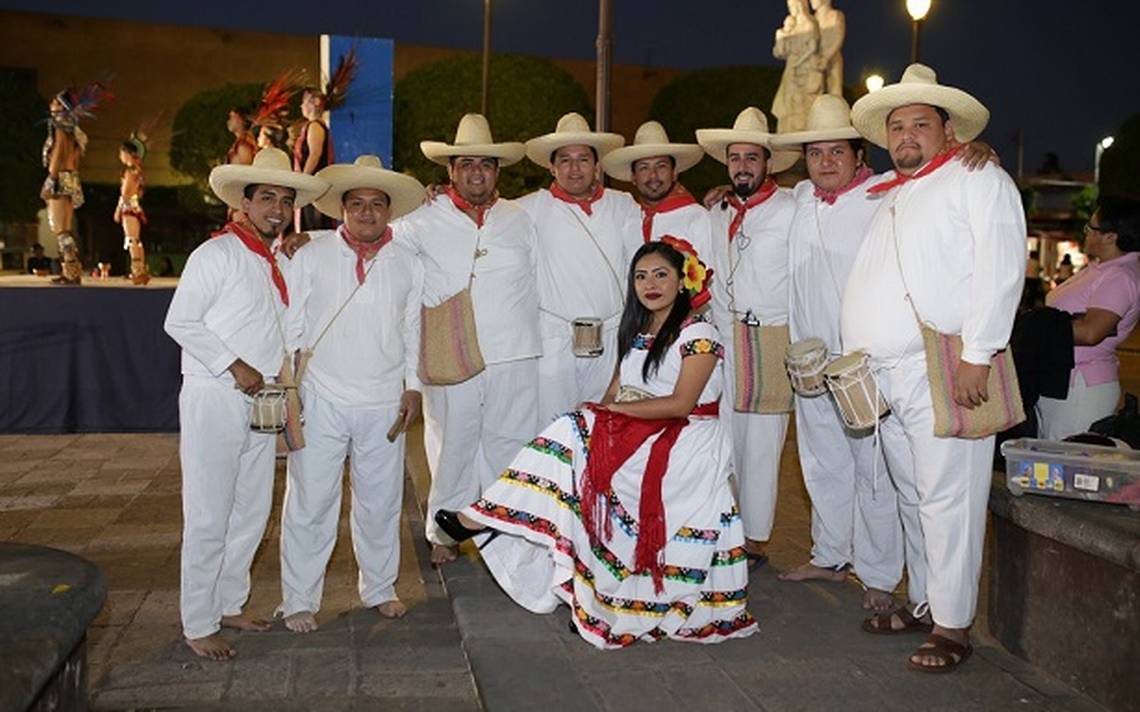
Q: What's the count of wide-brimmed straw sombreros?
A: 8